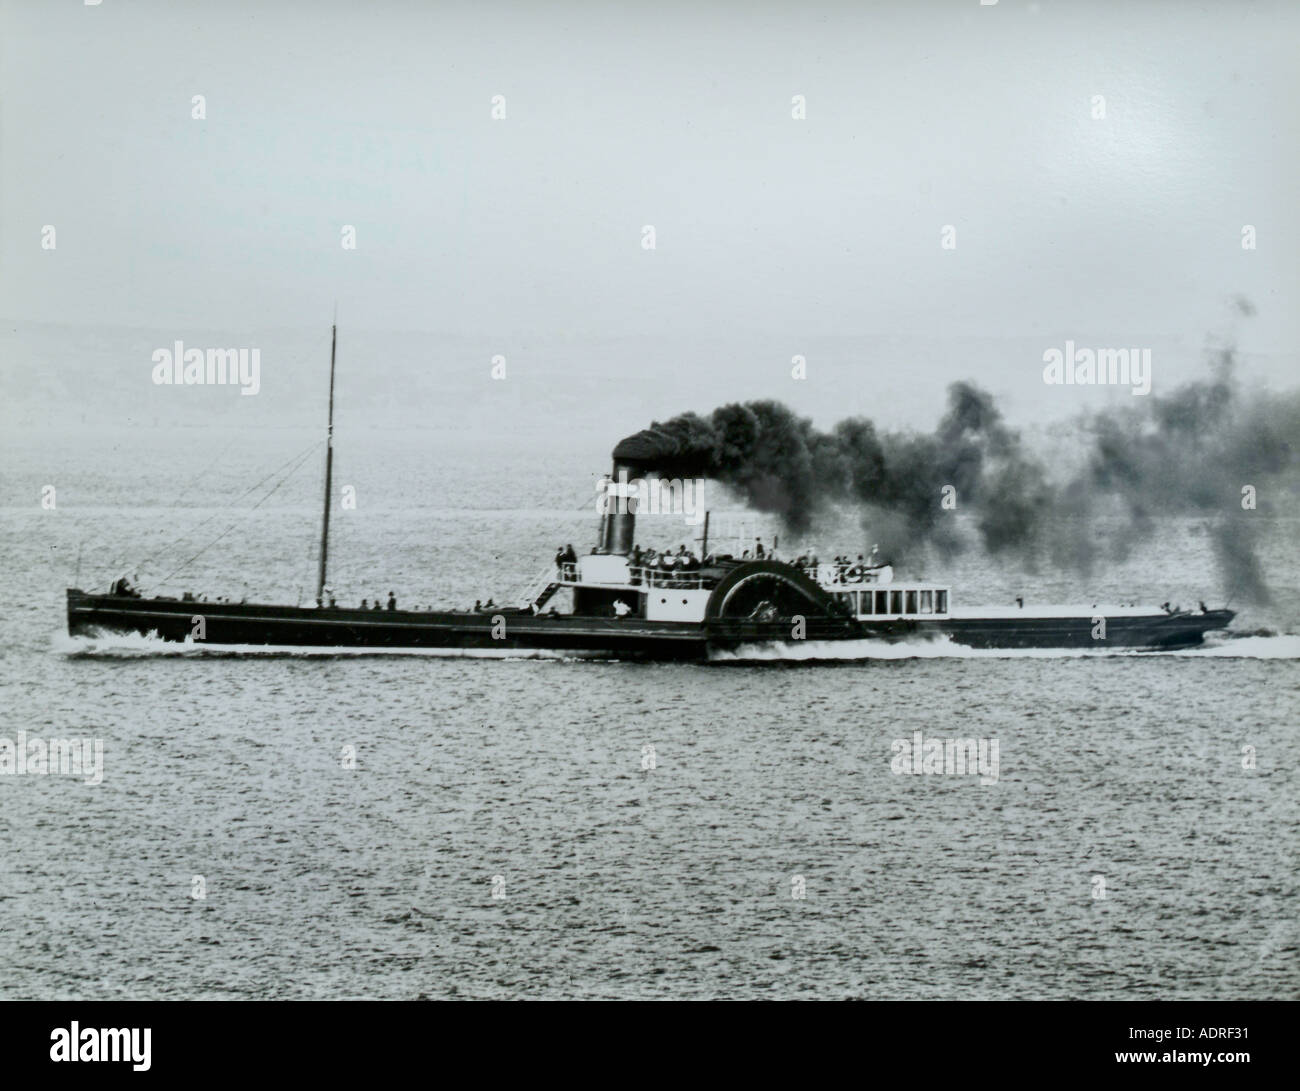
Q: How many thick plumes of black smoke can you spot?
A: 1